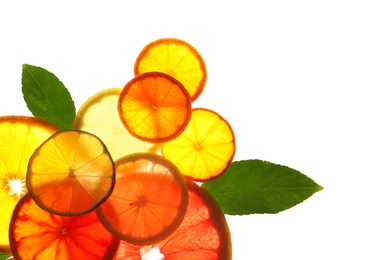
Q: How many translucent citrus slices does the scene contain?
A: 9